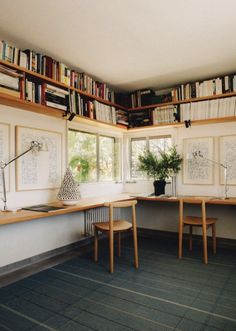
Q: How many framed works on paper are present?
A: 4